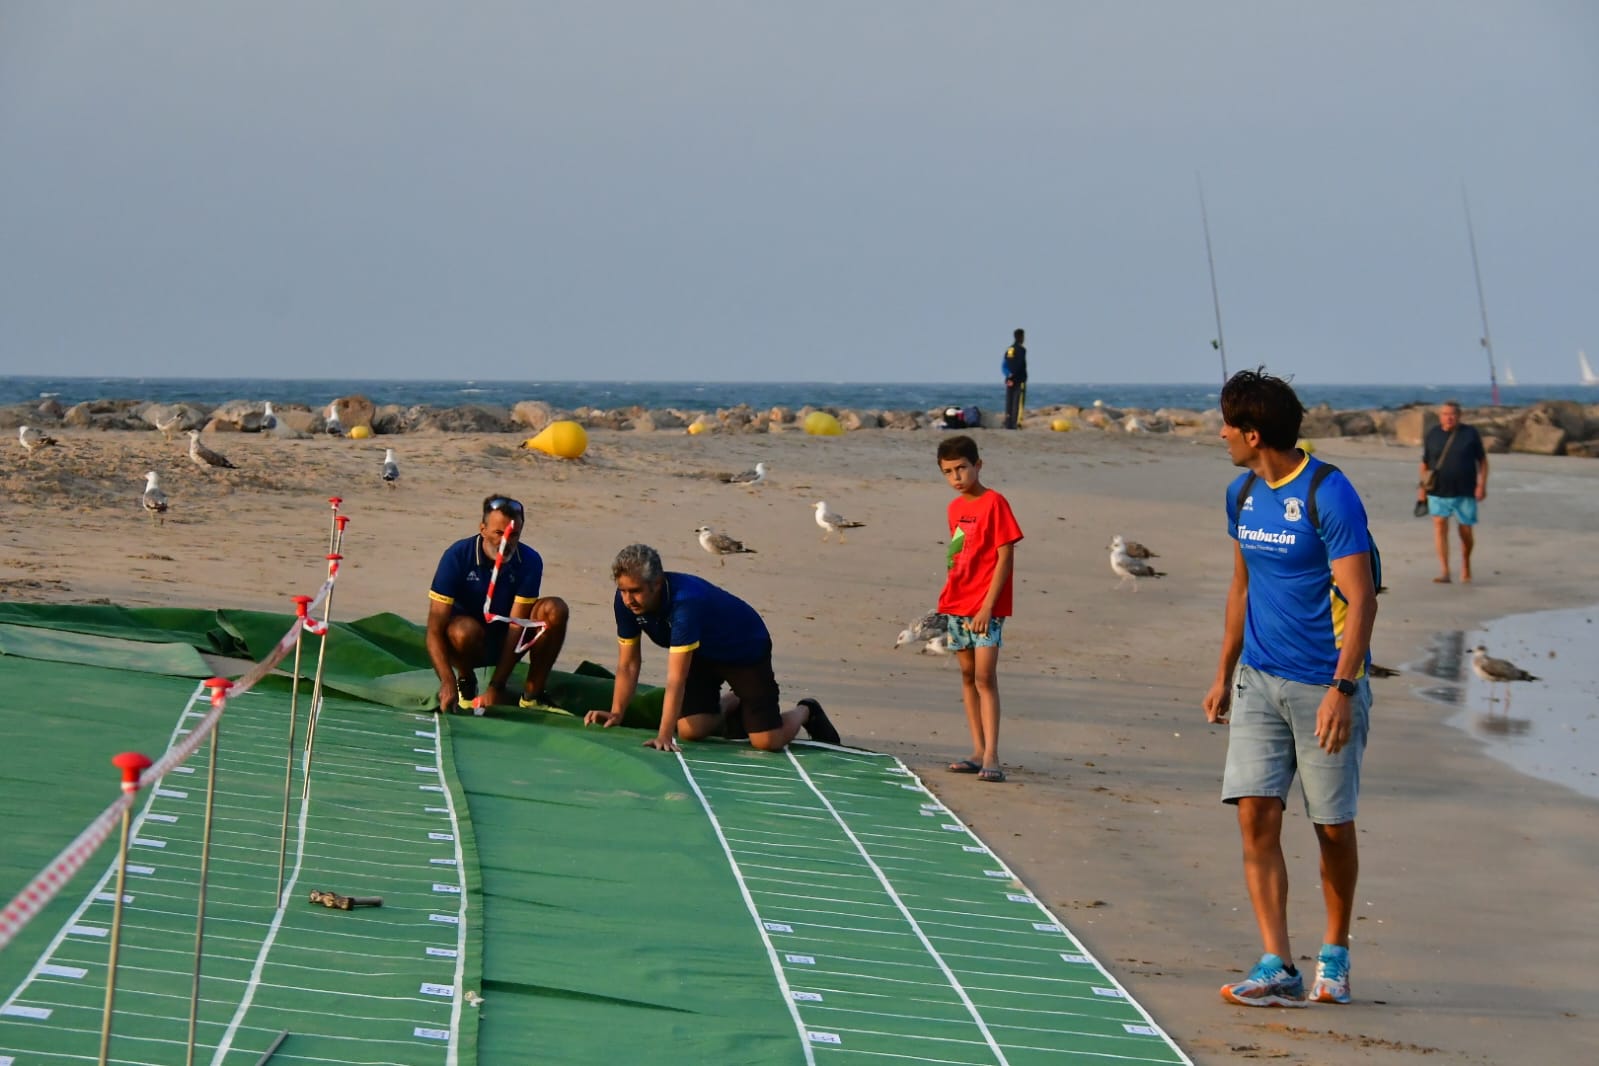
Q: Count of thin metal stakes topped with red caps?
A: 6